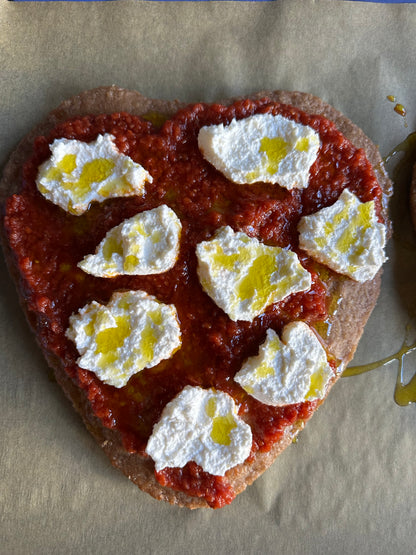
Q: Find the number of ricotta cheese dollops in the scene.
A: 8